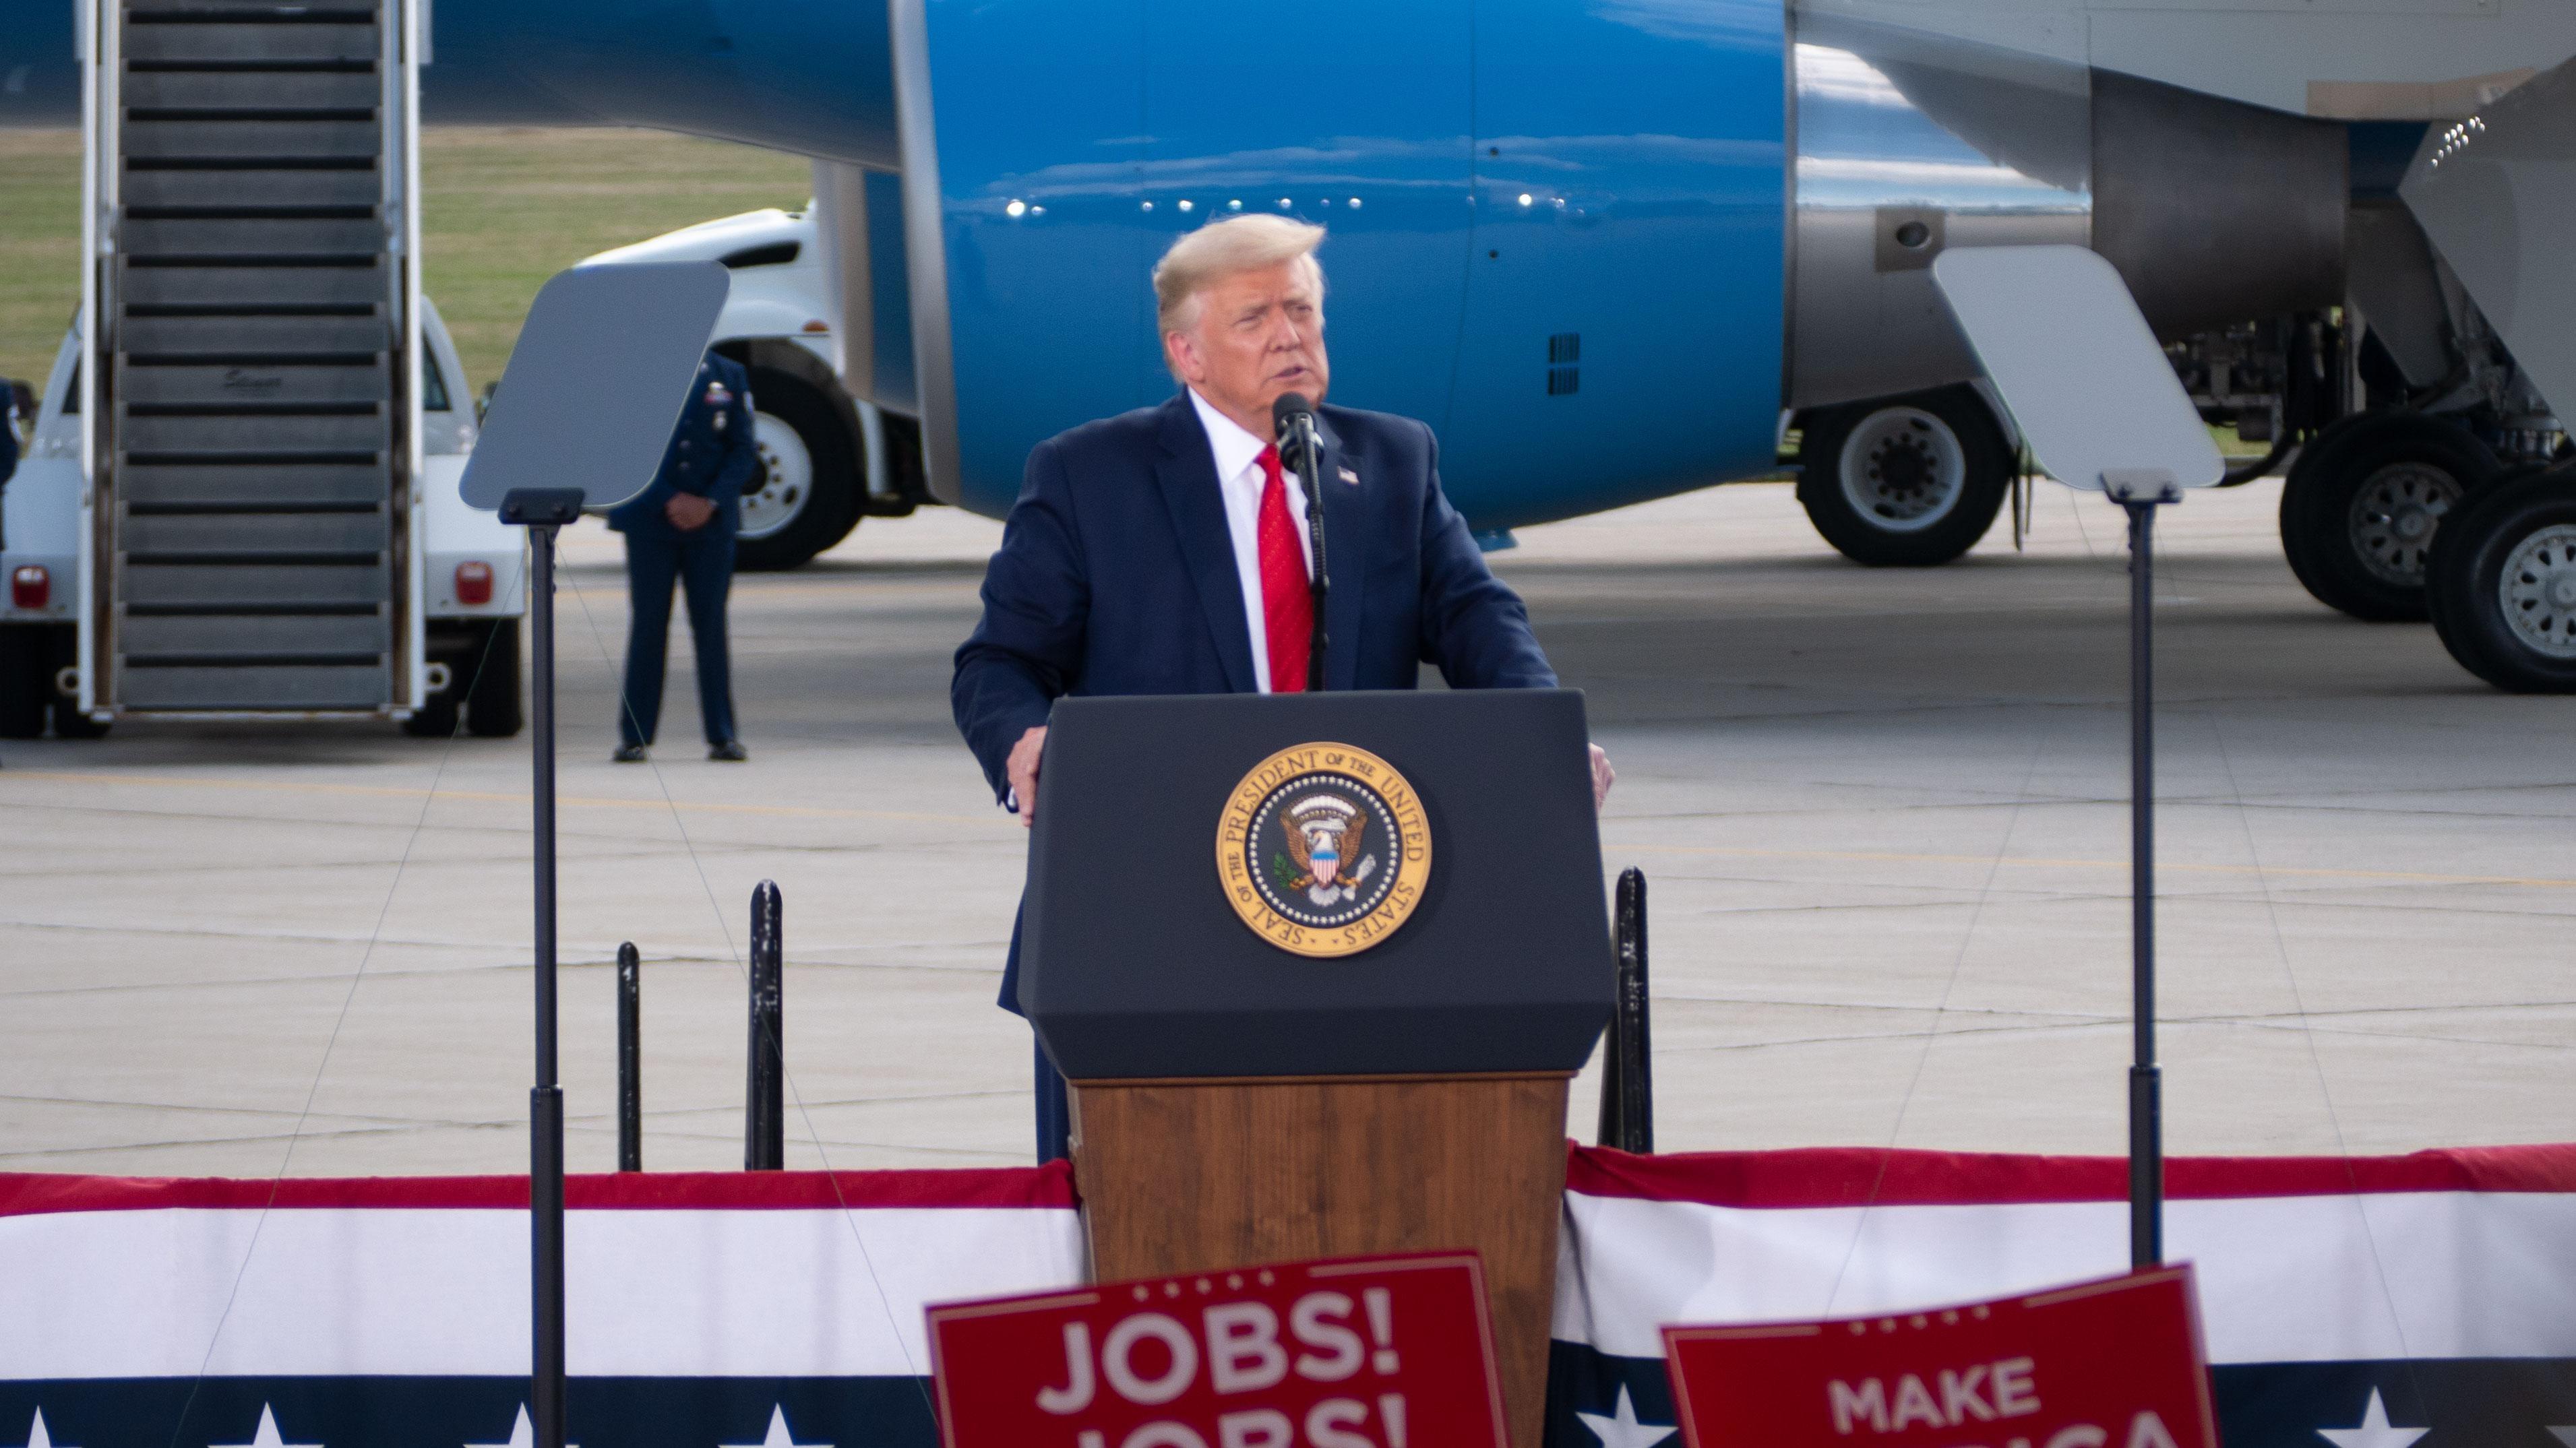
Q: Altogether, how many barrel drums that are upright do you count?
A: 0